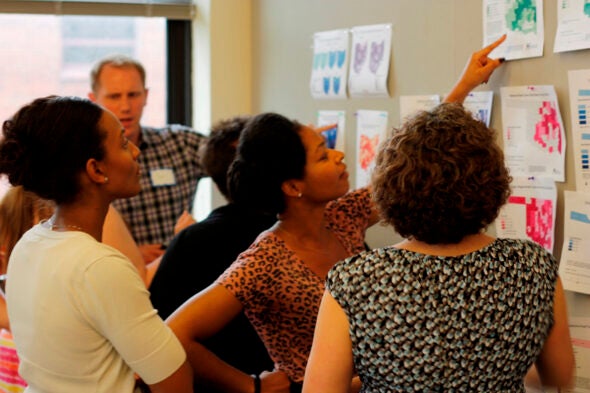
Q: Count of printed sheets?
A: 13